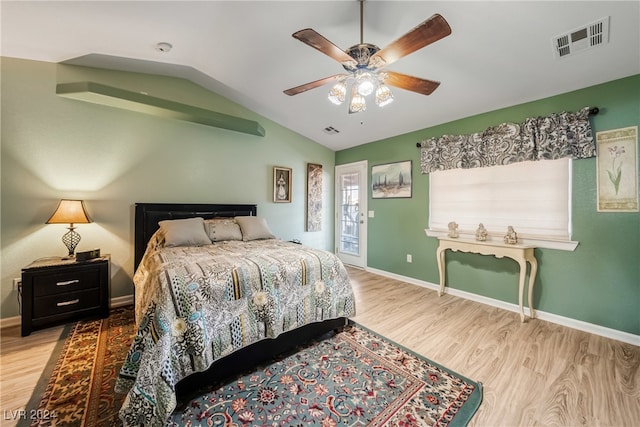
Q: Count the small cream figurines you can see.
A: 3